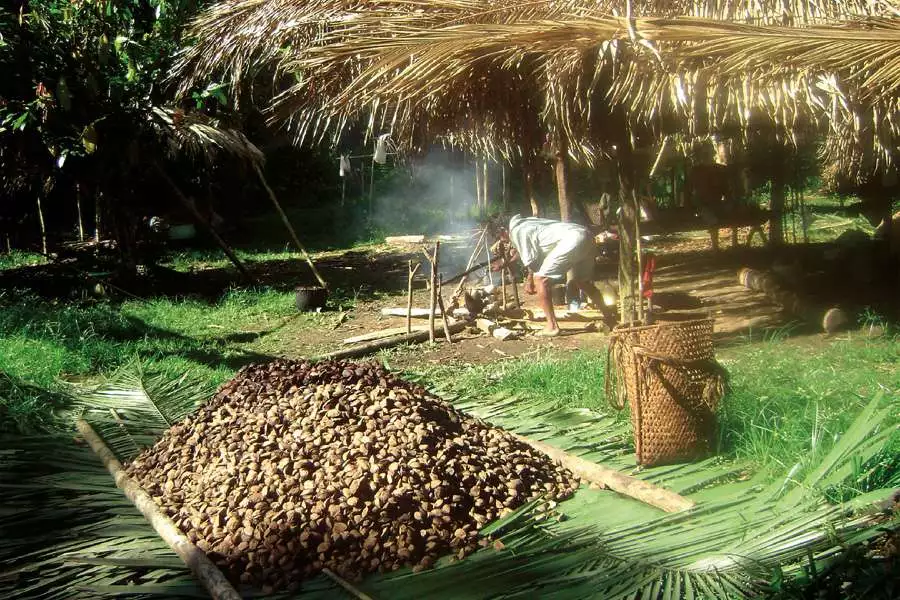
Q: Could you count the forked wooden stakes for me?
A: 2